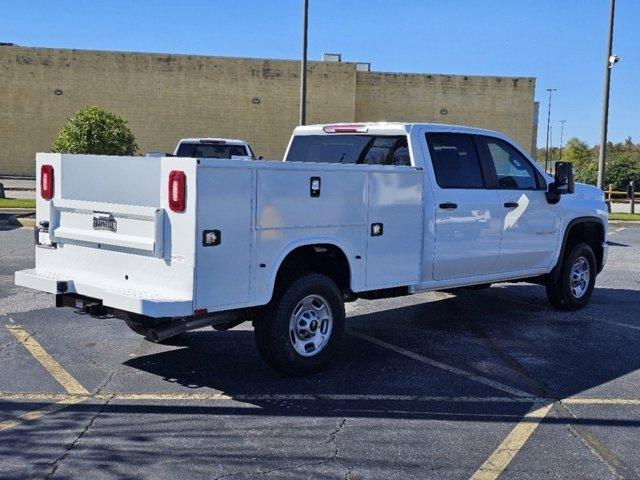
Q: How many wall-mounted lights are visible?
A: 3